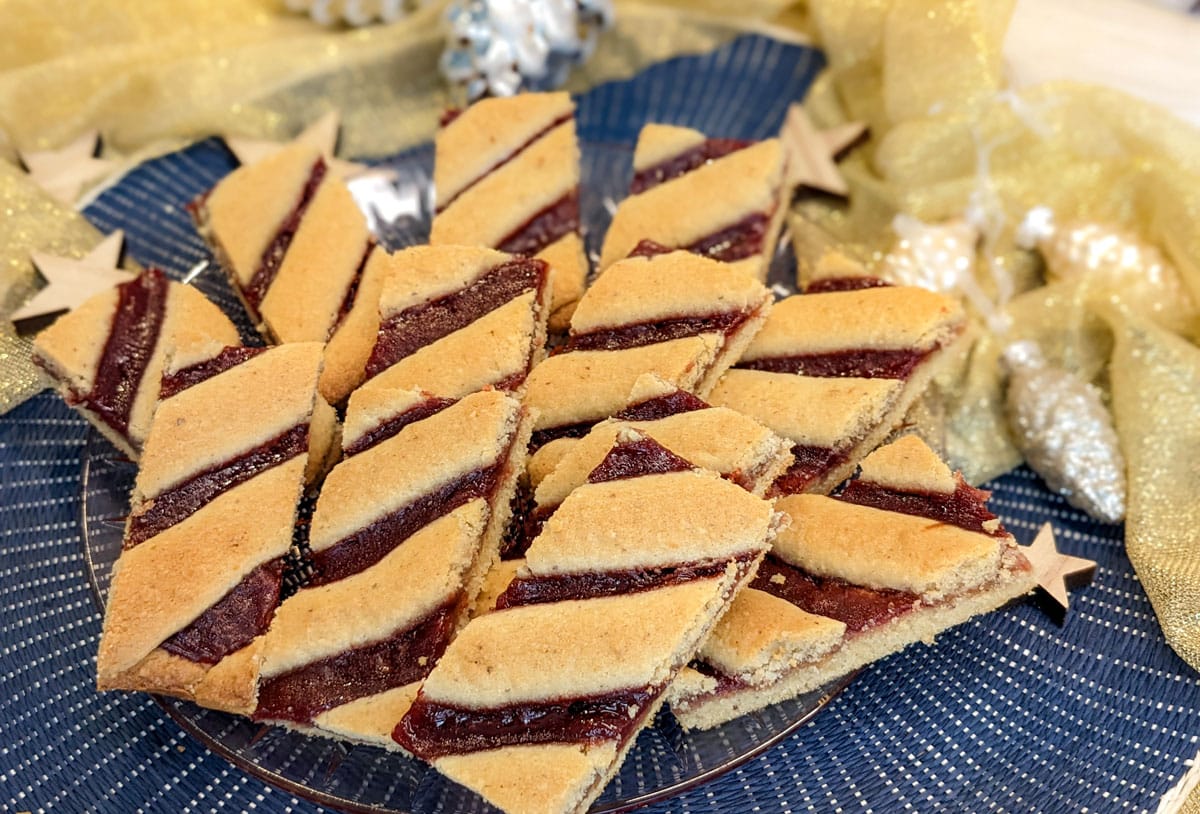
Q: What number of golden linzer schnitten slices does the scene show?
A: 12